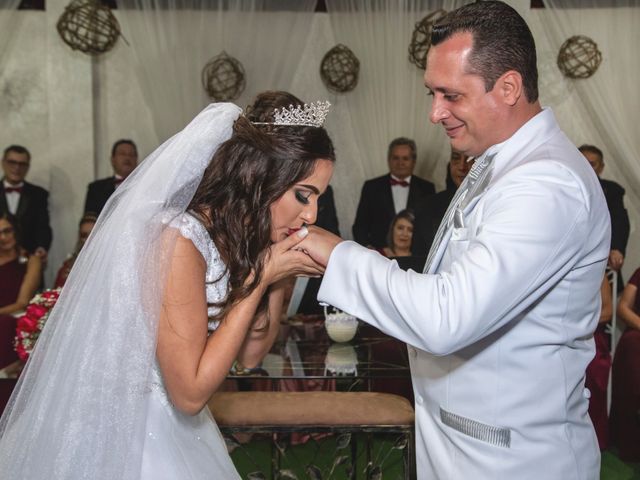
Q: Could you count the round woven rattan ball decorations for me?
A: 5